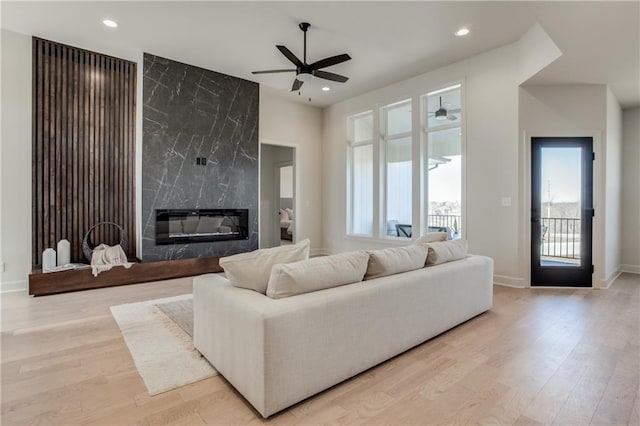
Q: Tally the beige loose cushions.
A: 5